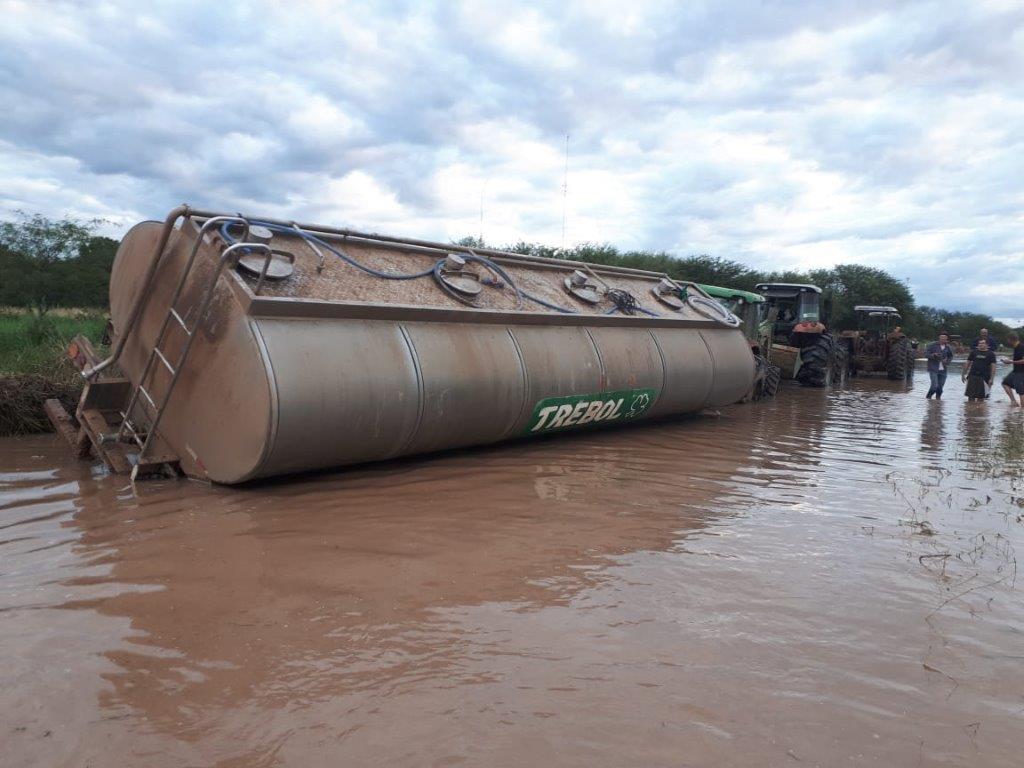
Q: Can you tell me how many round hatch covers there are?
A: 4